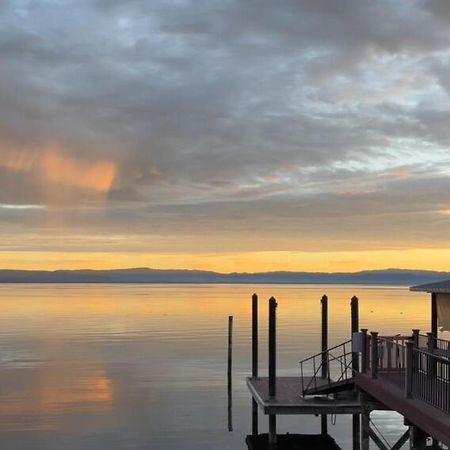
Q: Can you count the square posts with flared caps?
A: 5